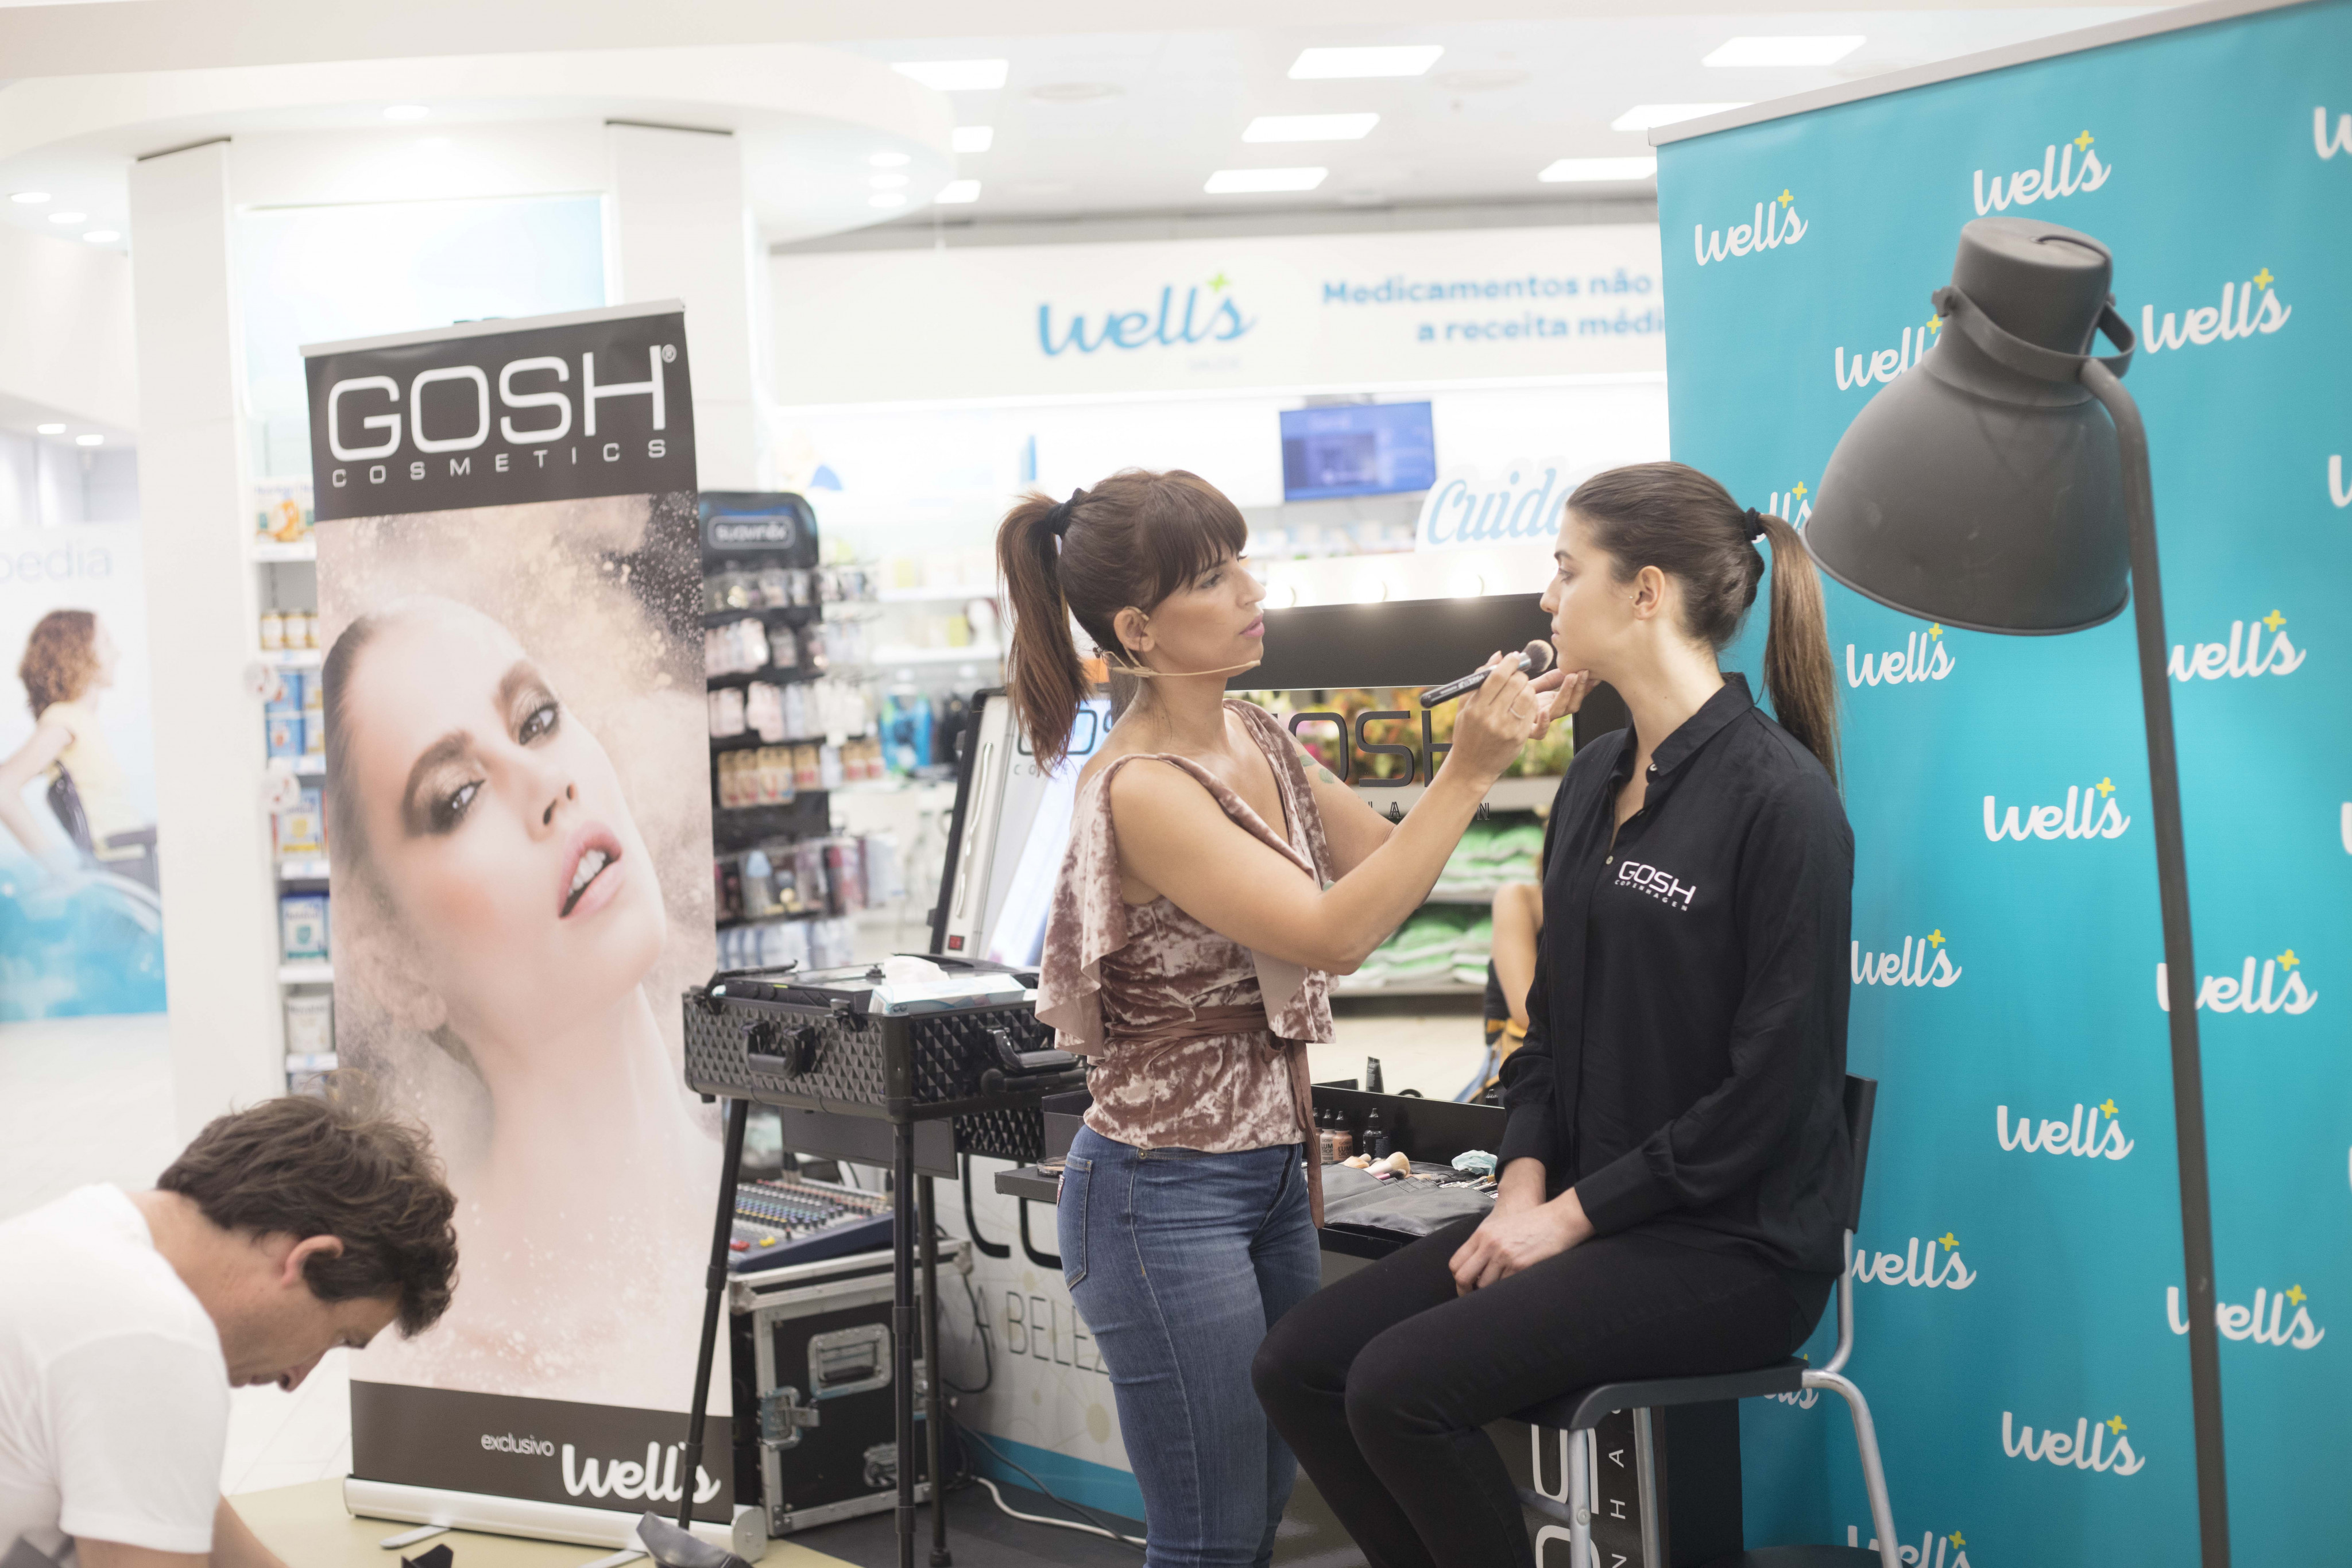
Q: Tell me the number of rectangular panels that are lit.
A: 9